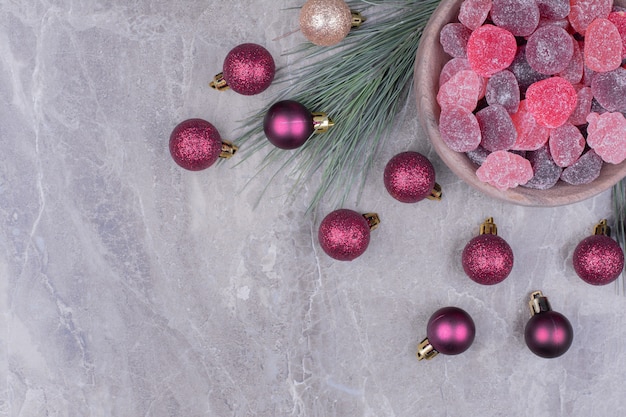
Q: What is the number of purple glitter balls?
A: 6